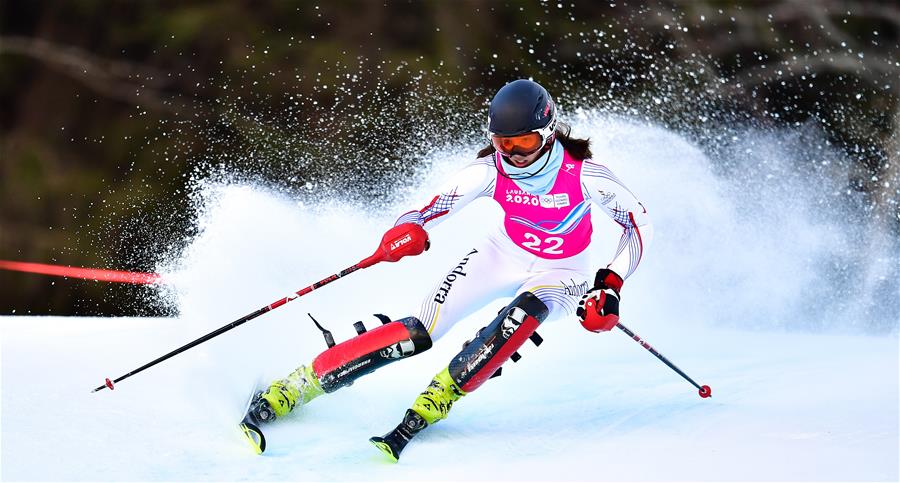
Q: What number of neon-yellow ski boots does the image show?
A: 2